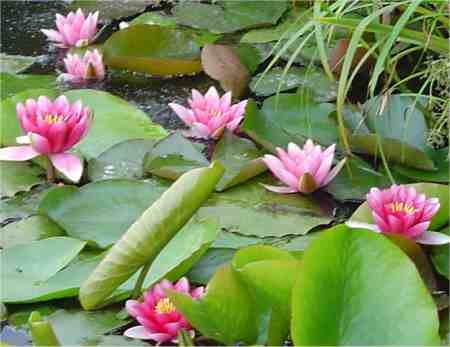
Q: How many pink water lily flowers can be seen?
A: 7